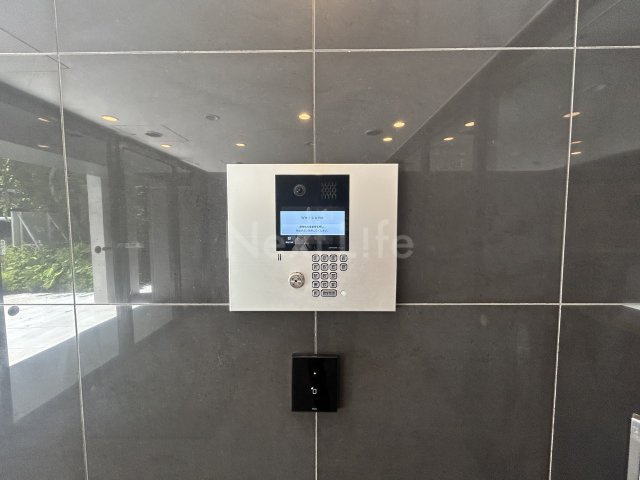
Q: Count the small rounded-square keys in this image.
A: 15